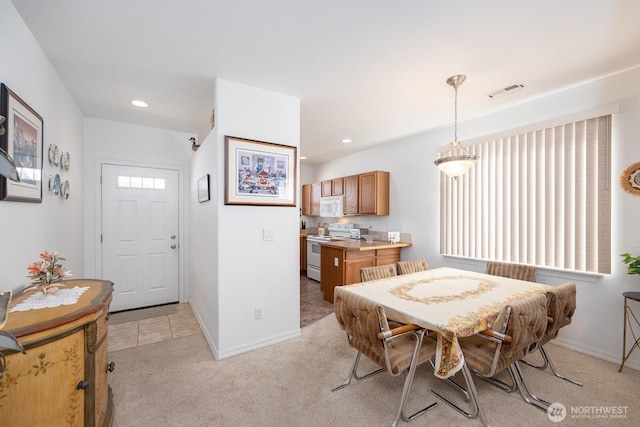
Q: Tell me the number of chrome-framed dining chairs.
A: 6